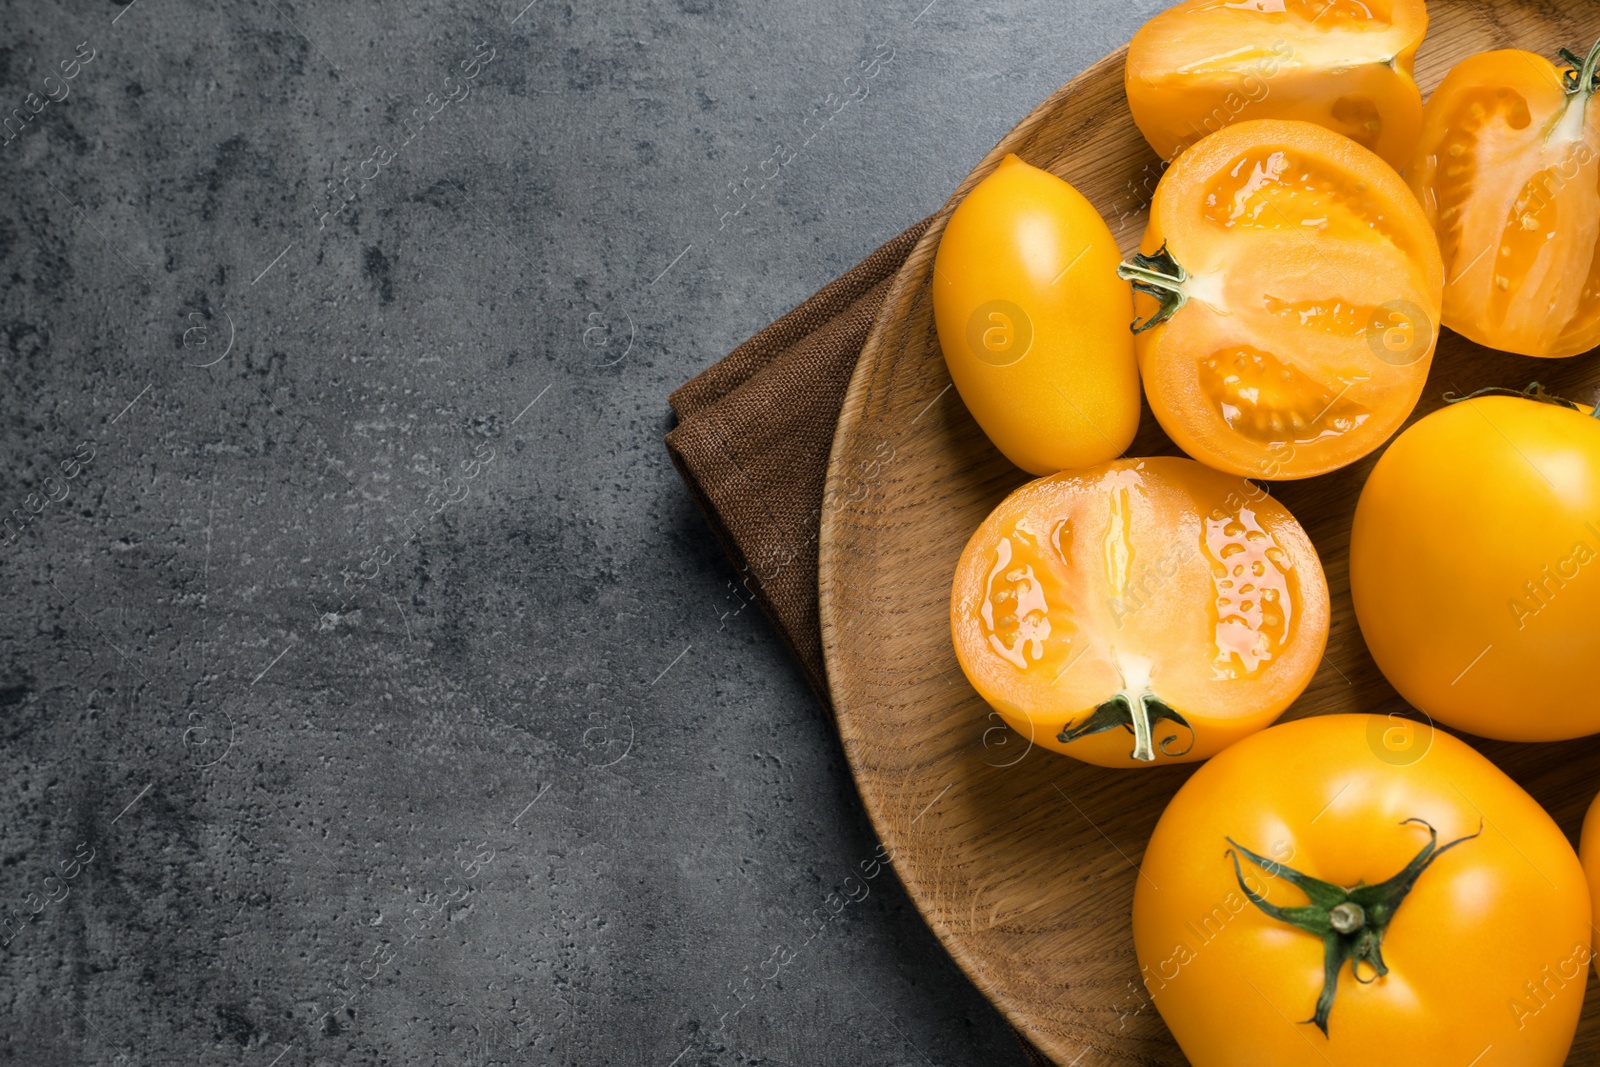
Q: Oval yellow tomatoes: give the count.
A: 1